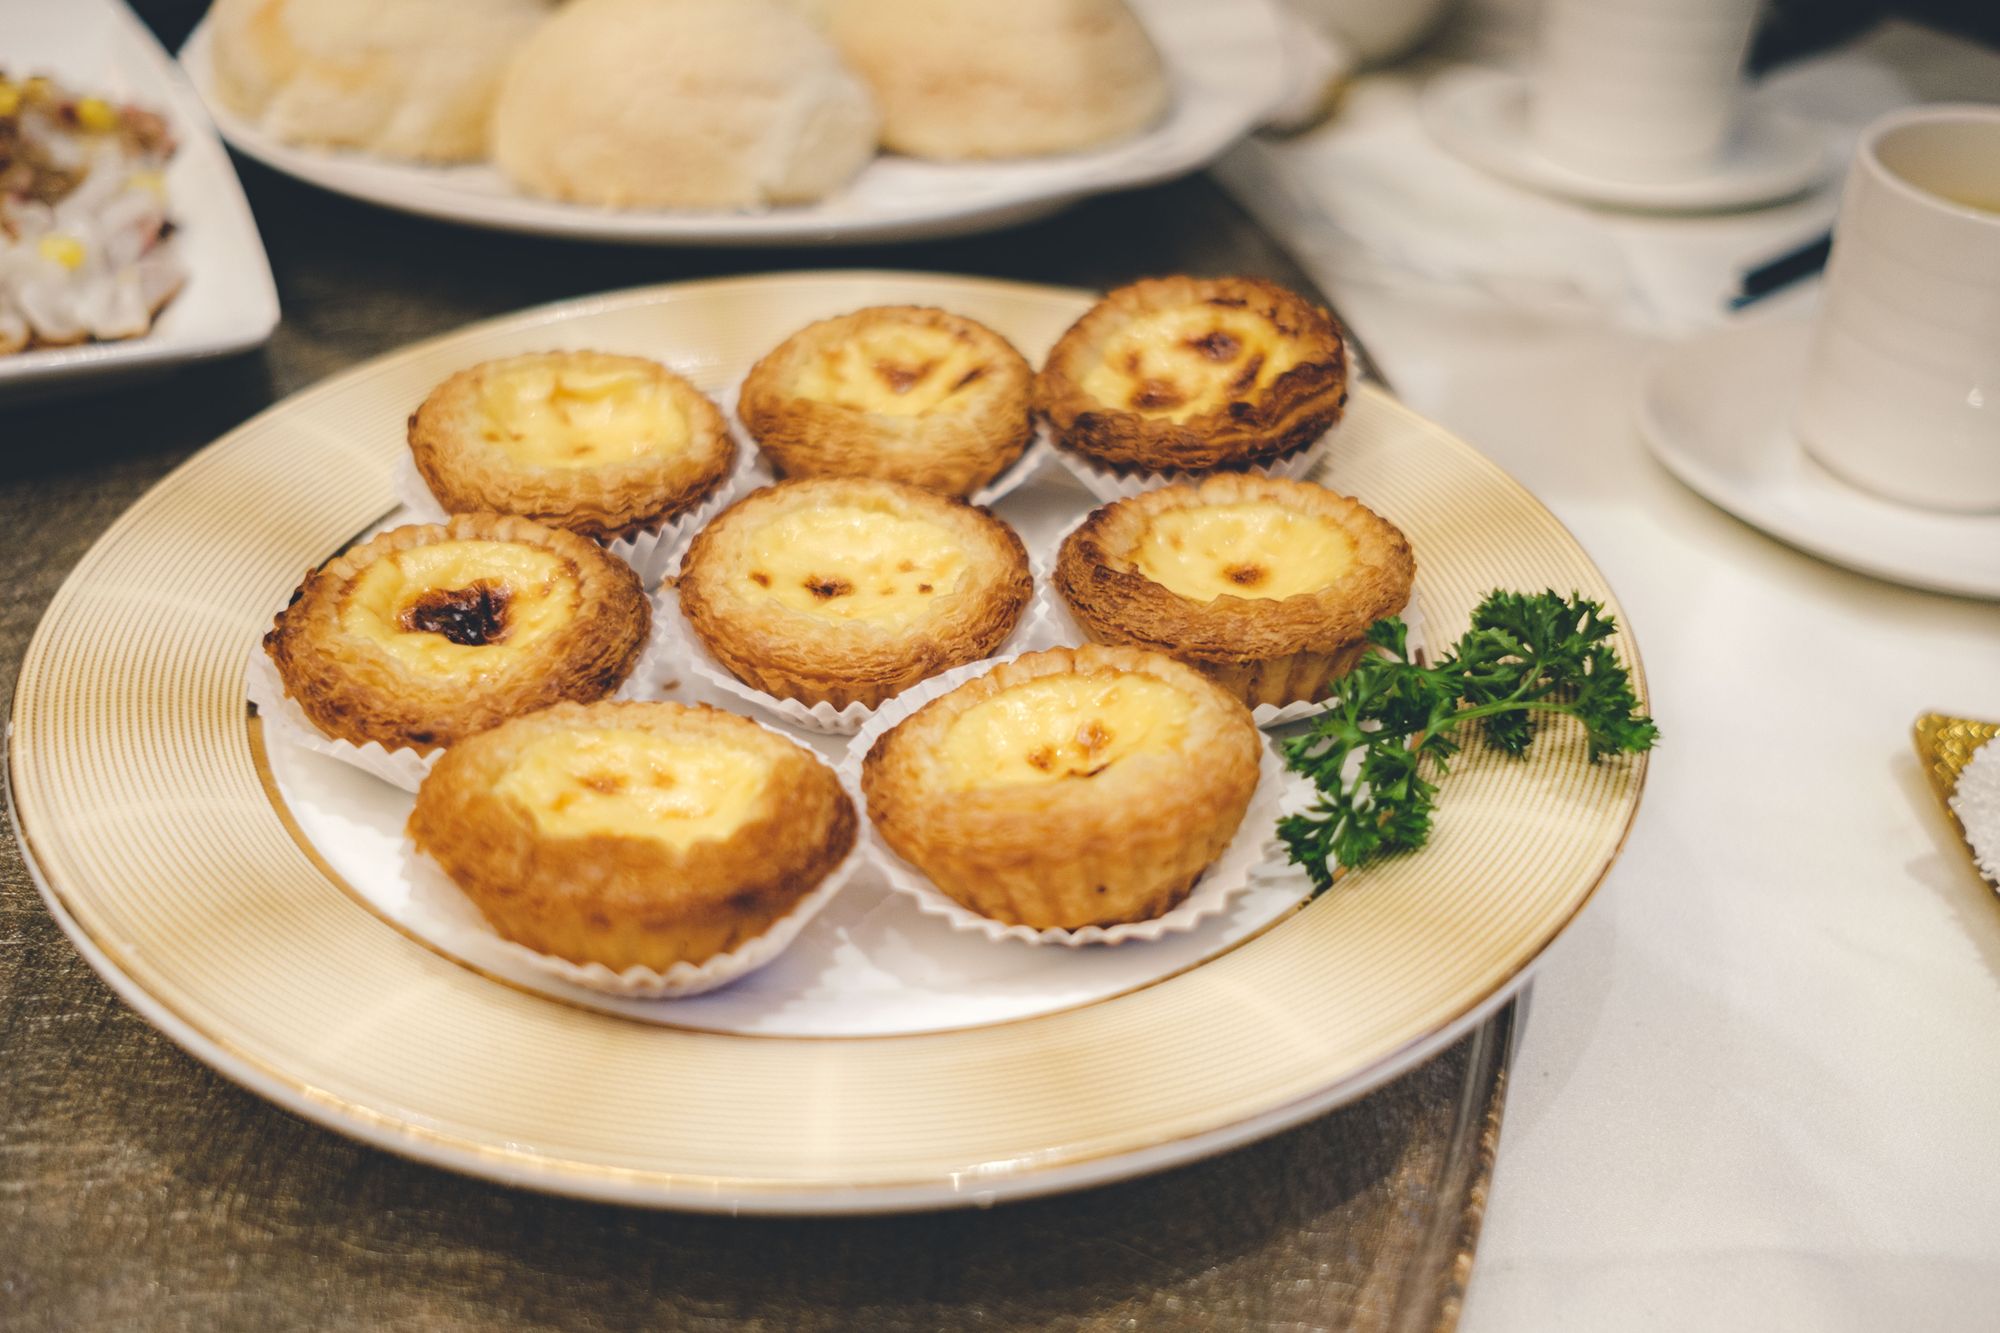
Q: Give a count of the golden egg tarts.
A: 8